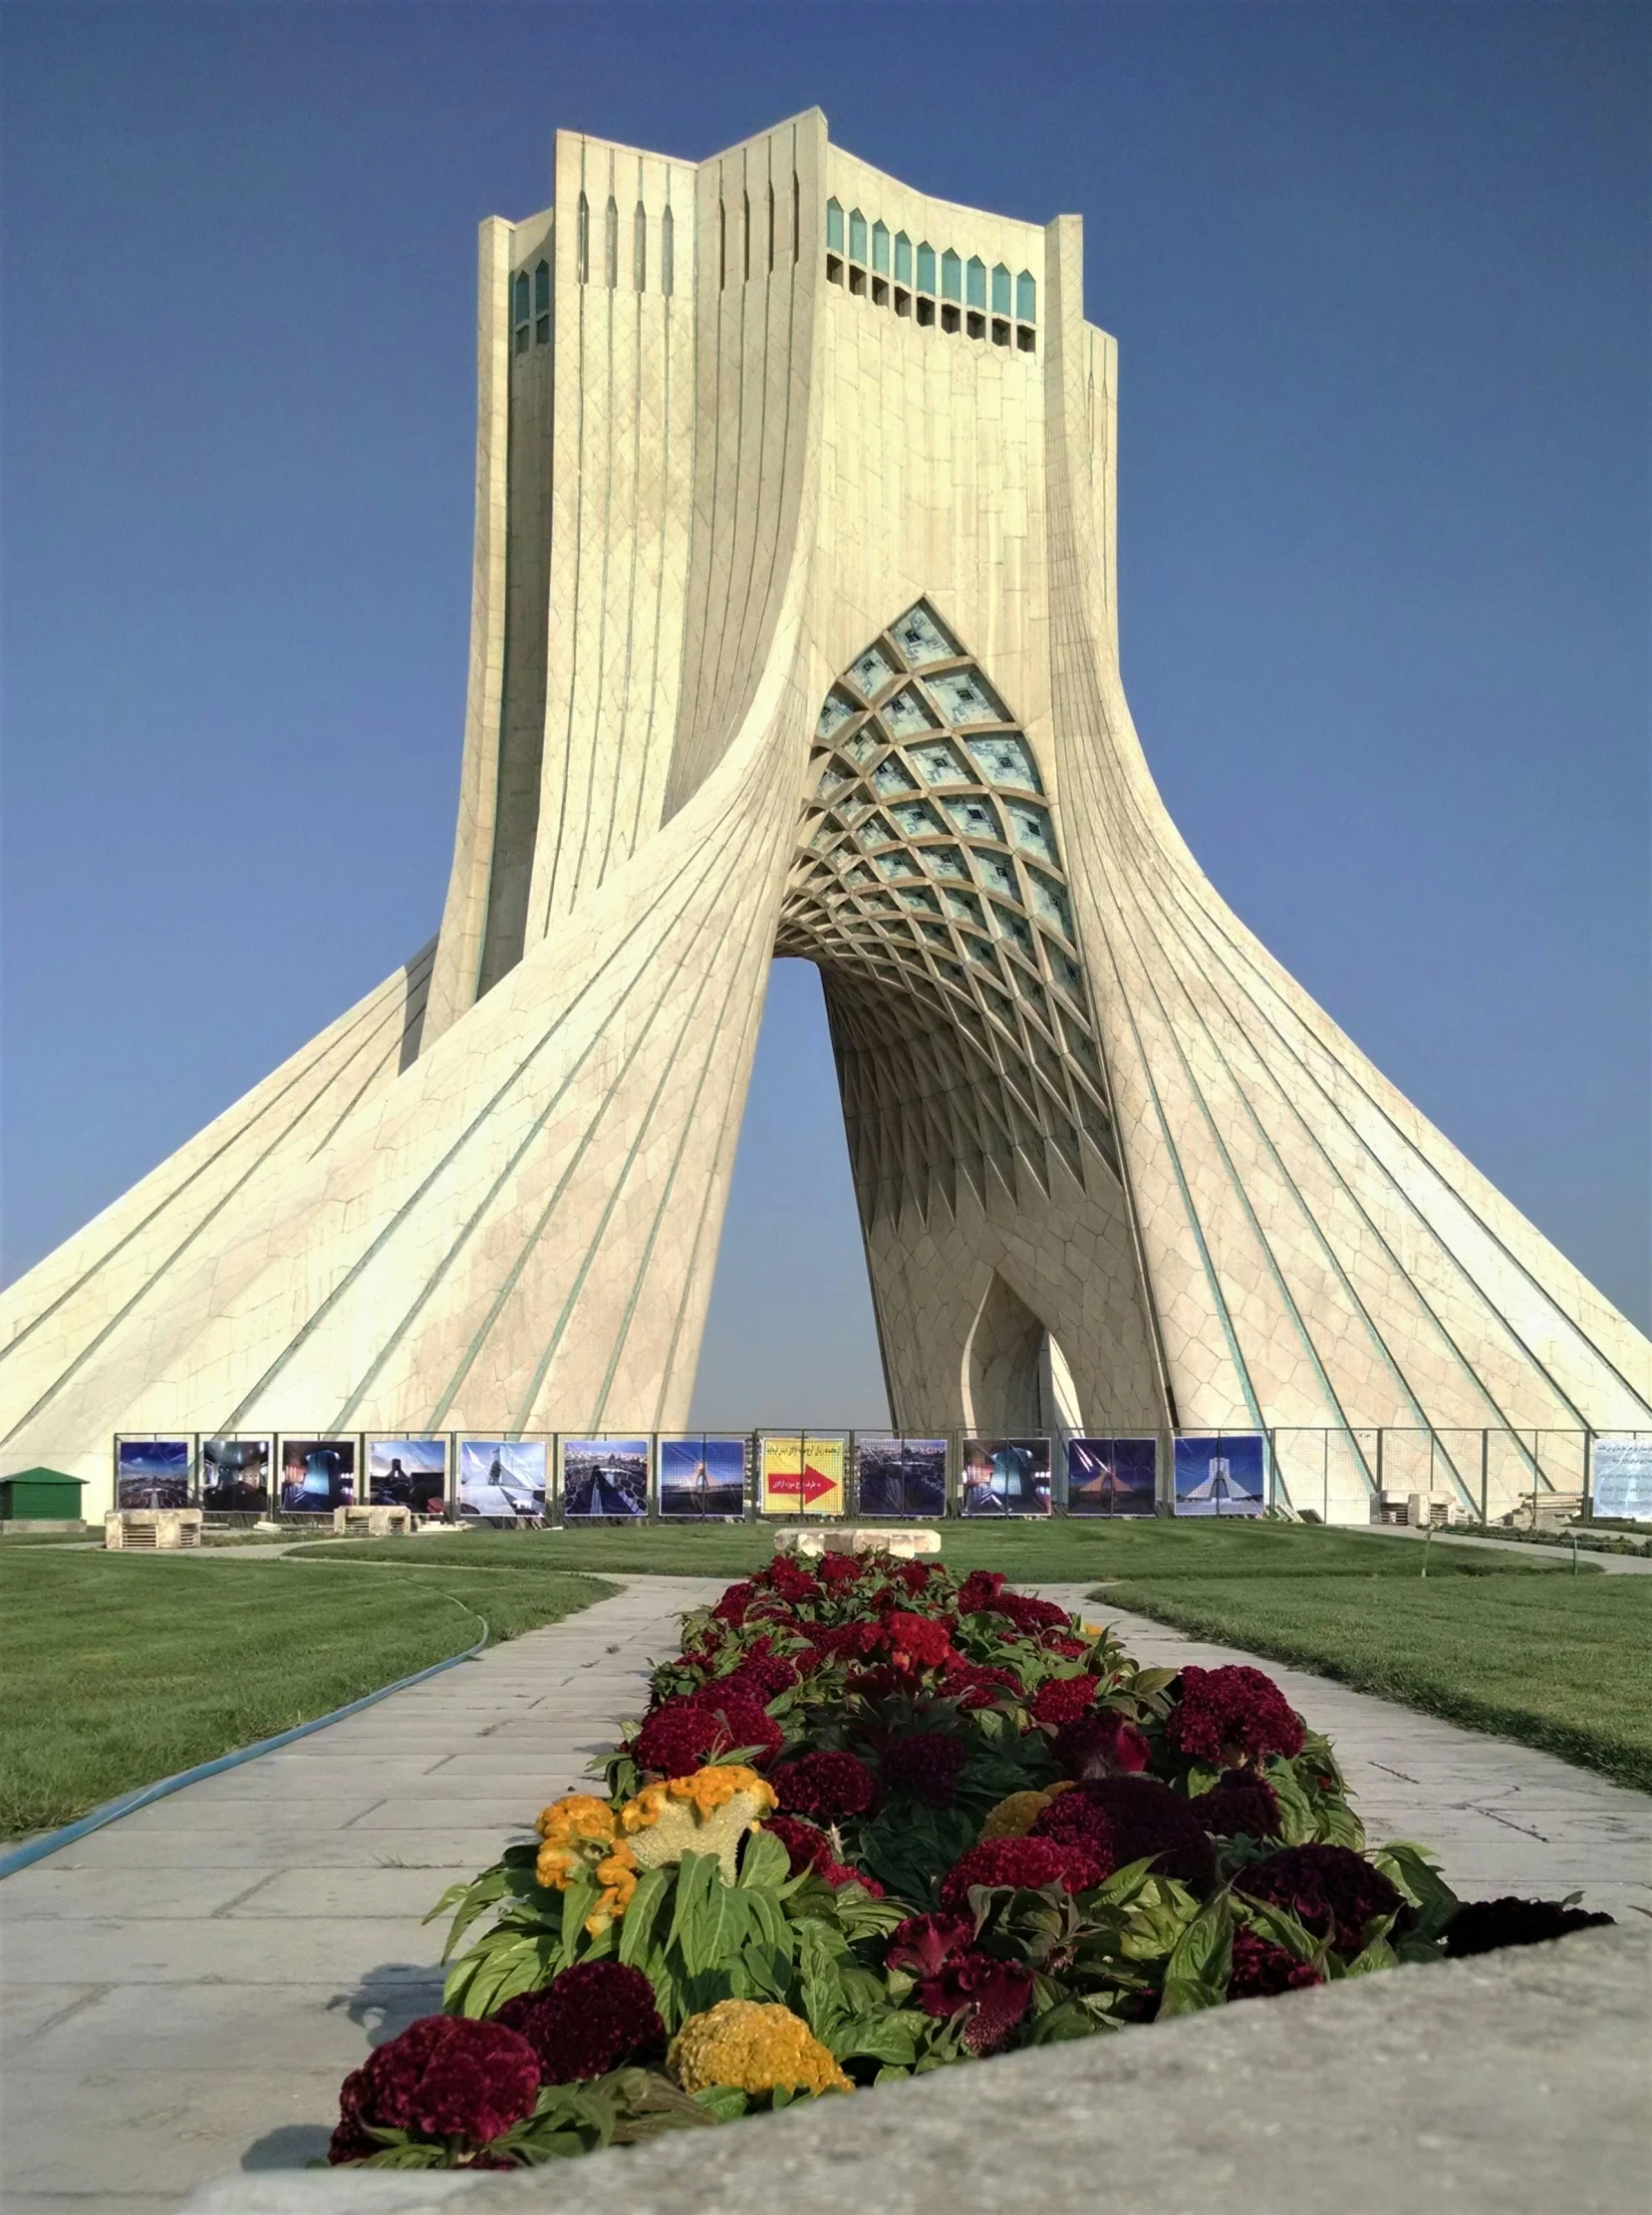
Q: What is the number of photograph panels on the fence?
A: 11